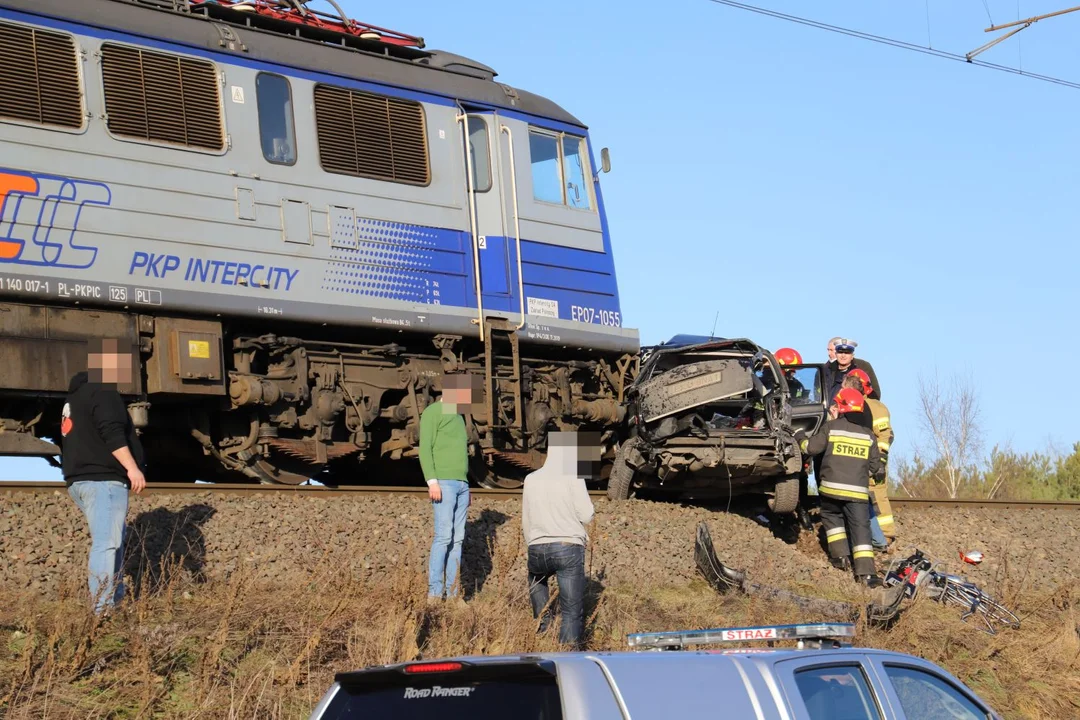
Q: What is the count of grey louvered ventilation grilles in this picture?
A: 3